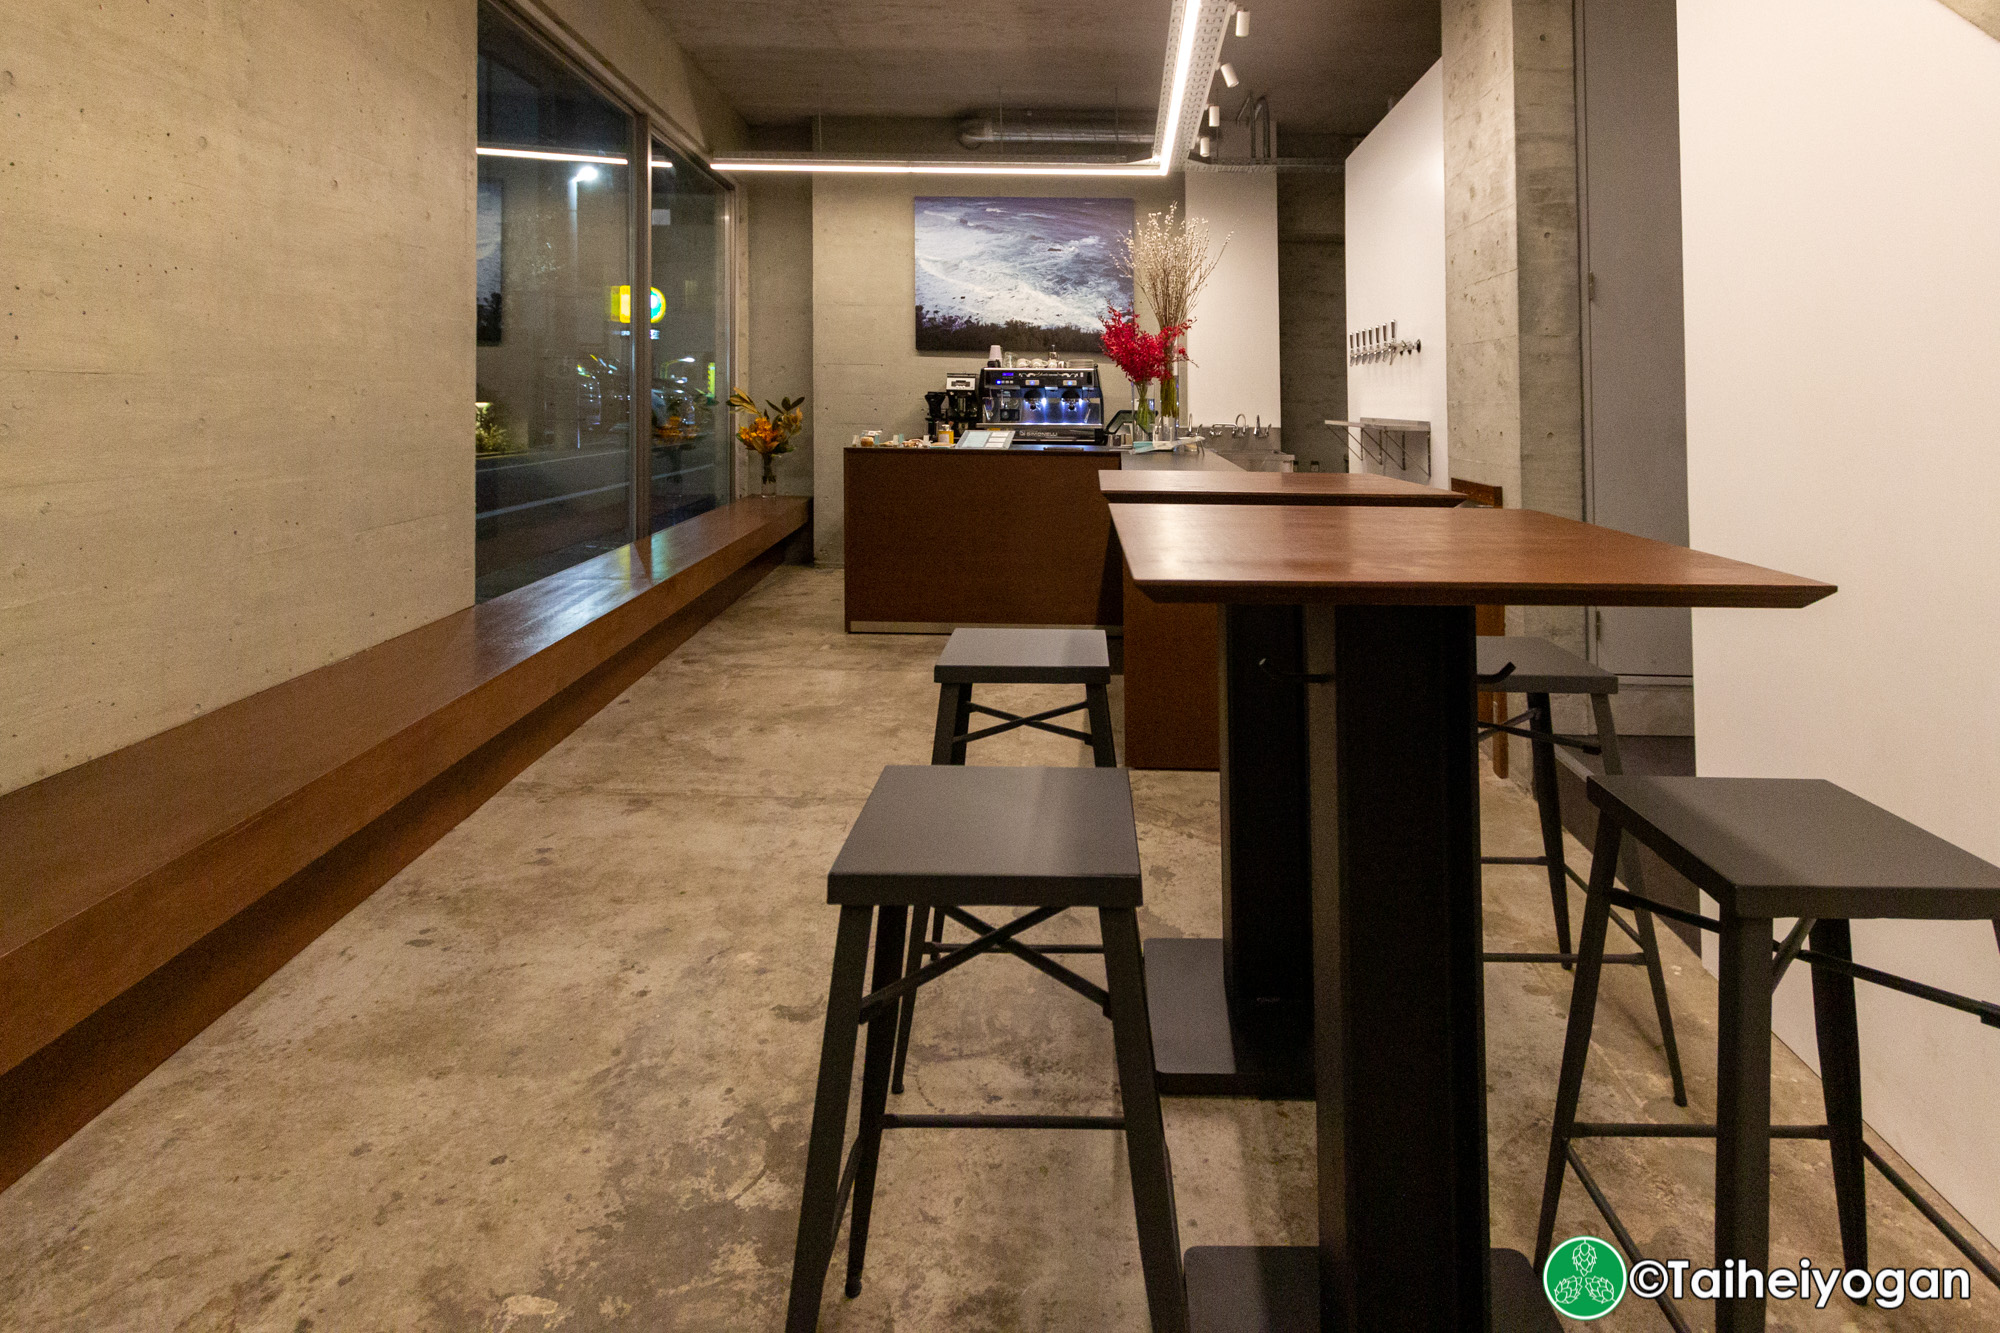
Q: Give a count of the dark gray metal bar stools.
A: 4